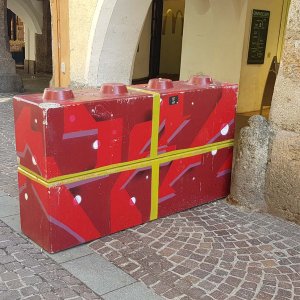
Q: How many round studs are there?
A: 4